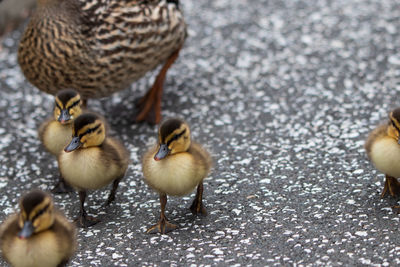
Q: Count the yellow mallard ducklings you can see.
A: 5